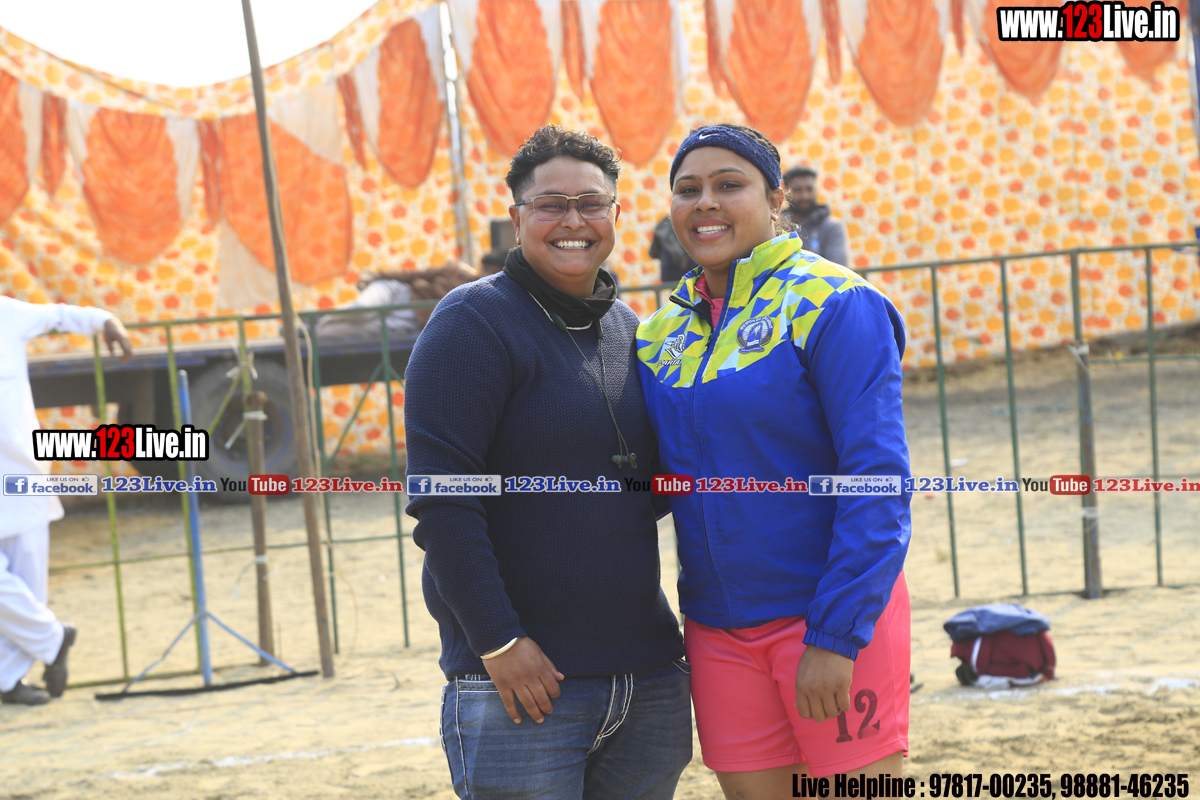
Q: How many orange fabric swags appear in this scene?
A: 10